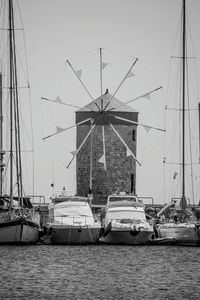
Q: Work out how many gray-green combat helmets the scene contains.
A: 0